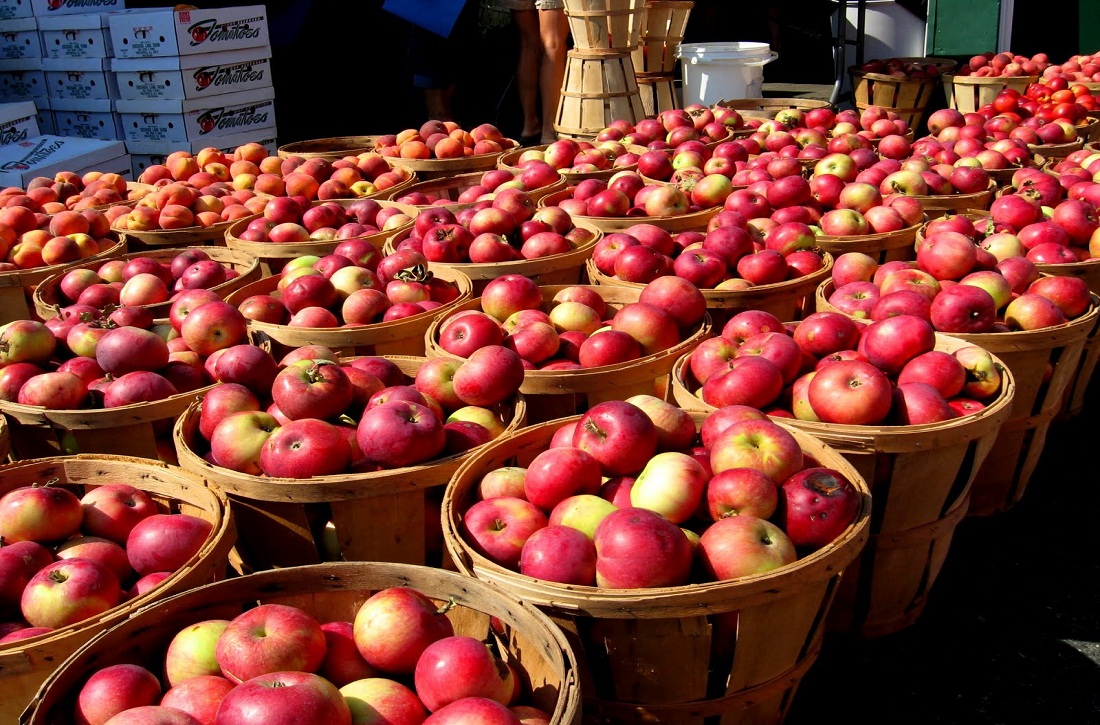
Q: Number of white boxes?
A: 14